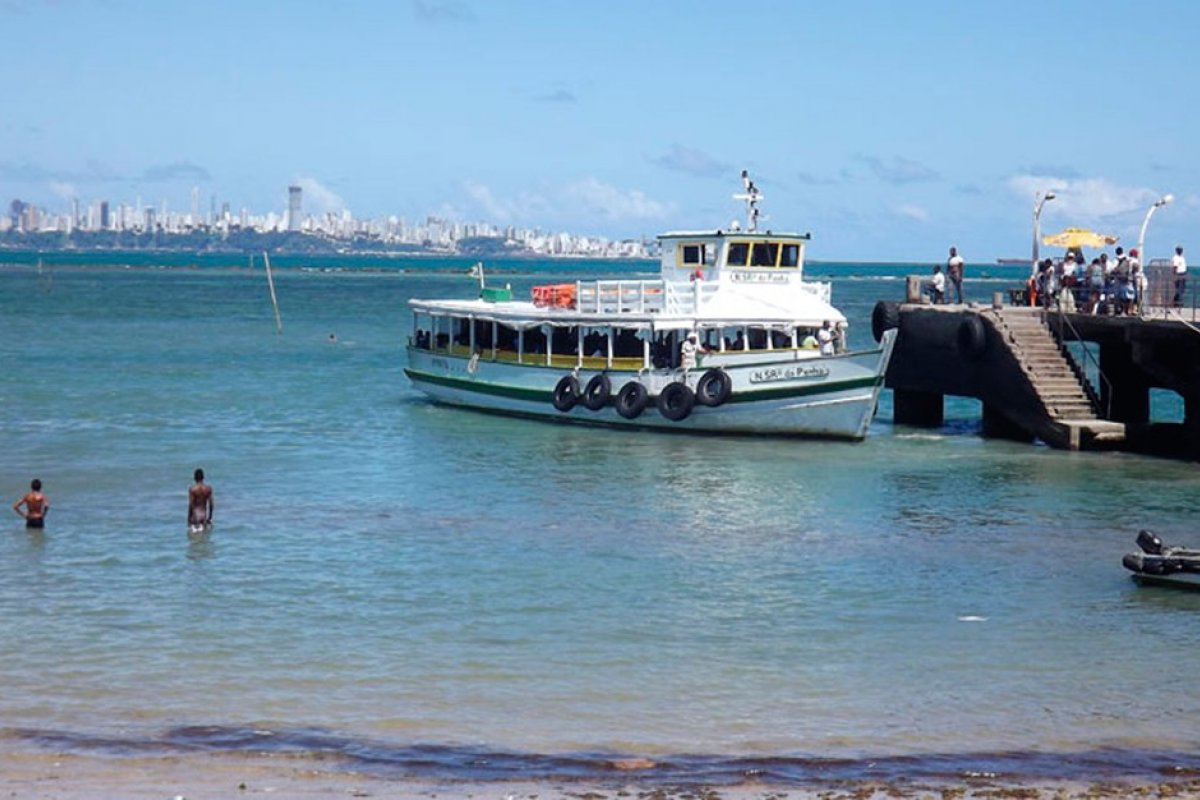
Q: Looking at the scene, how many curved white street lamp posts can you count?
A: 2